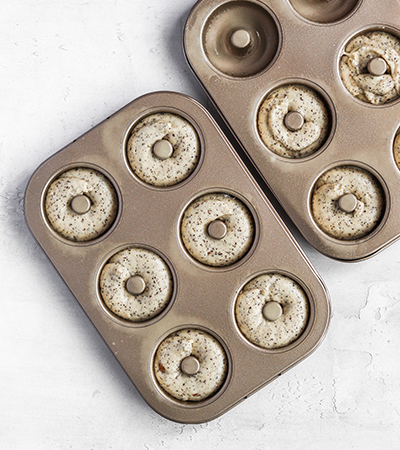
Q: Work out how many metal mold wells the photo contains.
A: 12